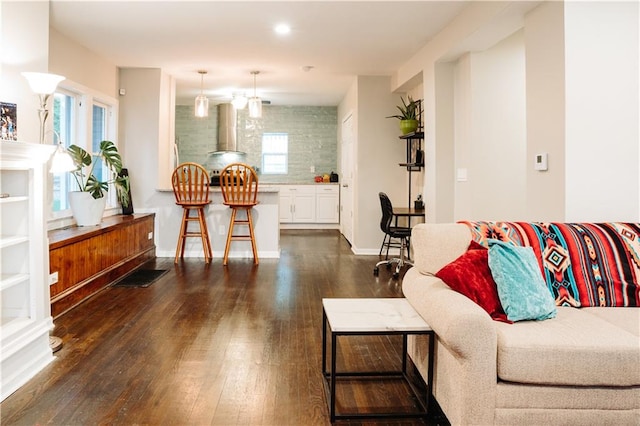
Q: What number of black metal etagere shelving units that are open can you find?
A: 1